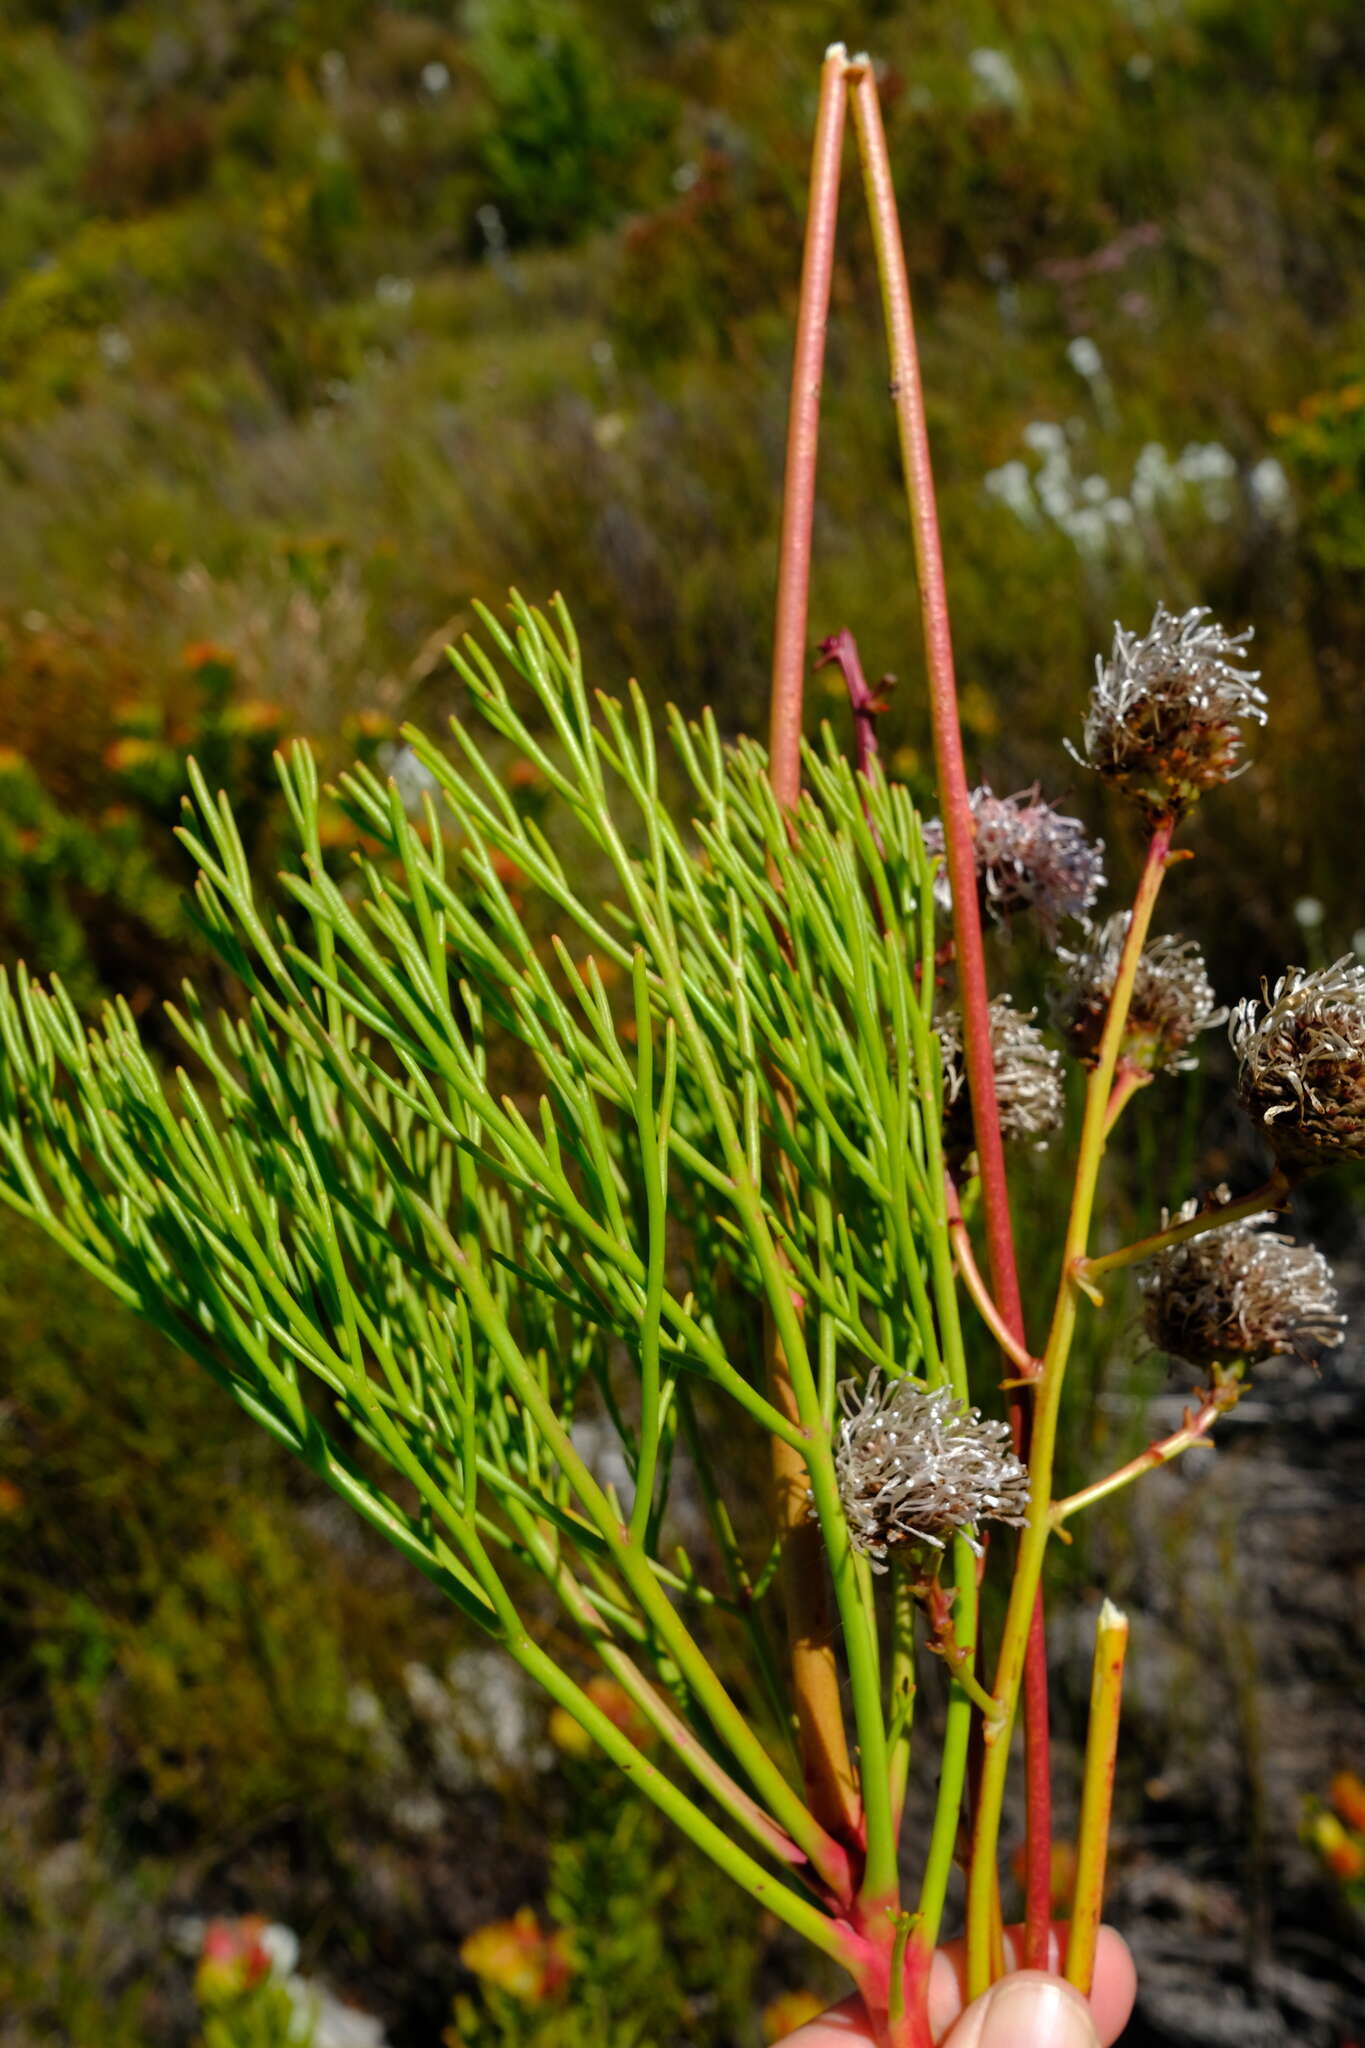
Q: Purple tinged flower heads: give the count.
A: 1